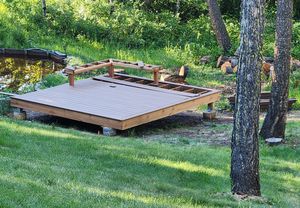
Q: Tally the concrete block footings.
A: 3